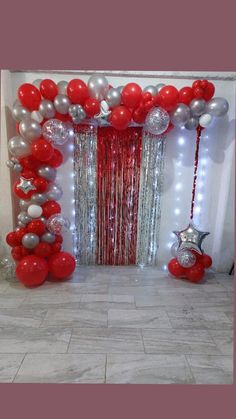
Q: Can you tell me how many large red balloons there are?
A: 2